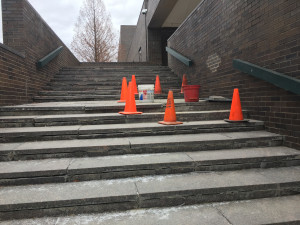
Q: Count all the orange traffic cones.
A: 7